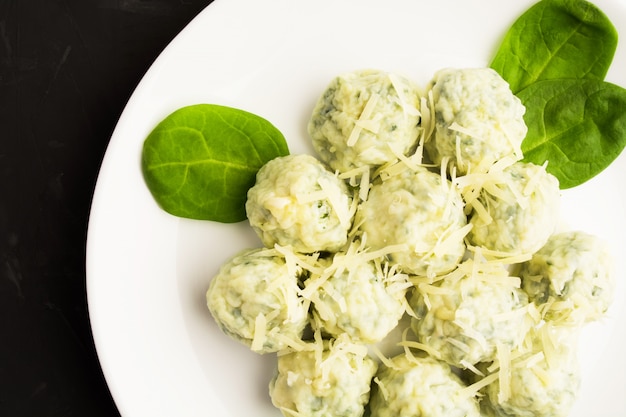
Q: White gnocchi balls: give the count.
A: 12